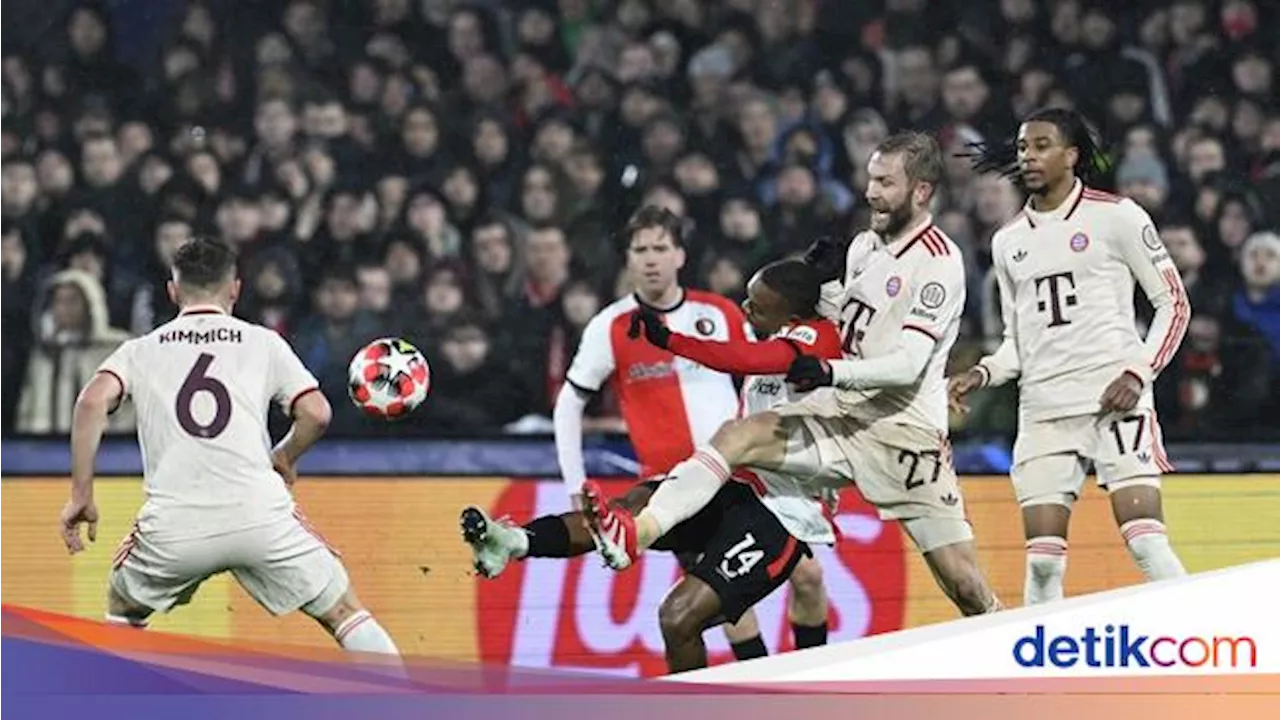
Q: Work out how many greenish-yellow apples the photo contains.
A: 0